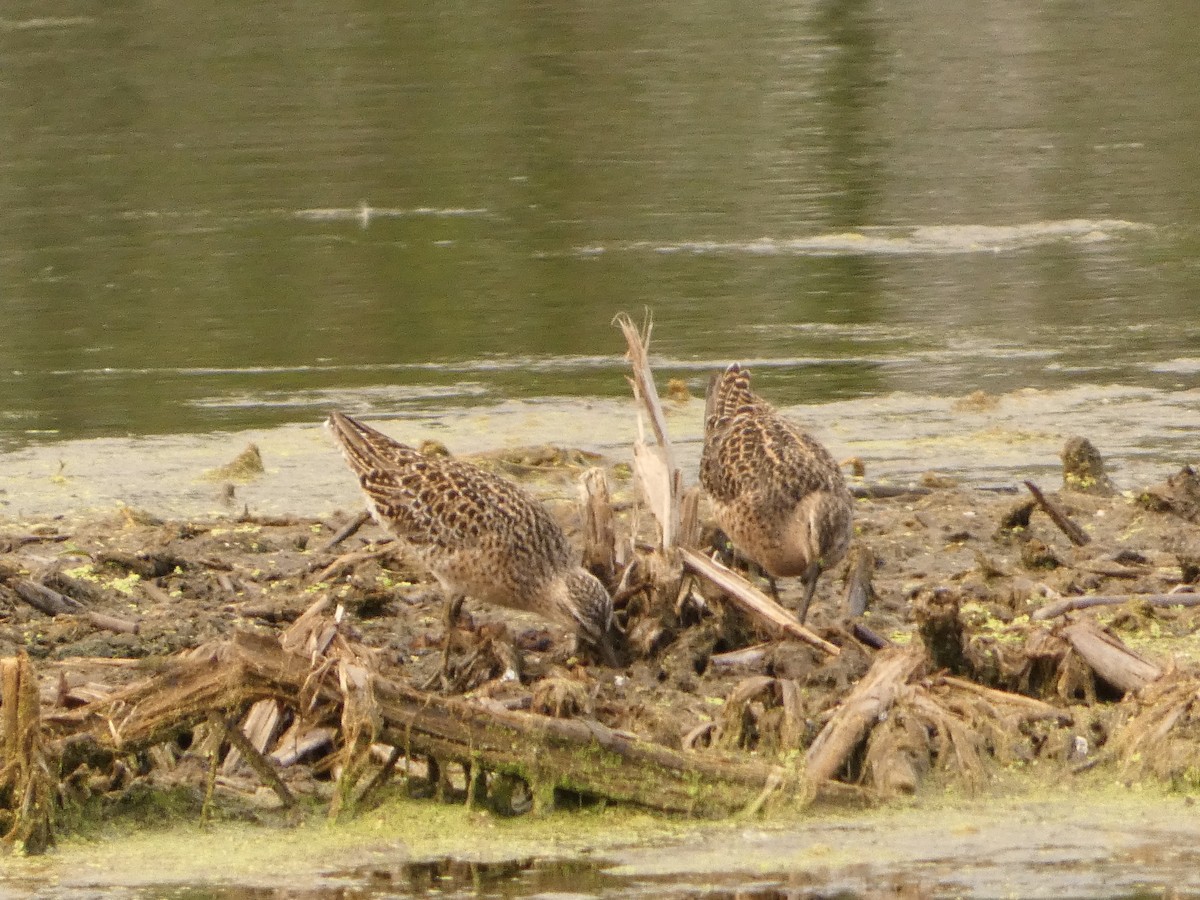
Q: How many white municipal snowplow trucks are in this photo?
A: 0